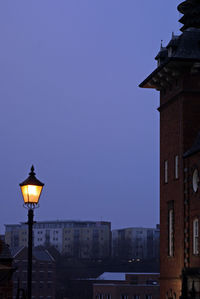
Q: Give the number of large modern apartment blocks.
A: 2